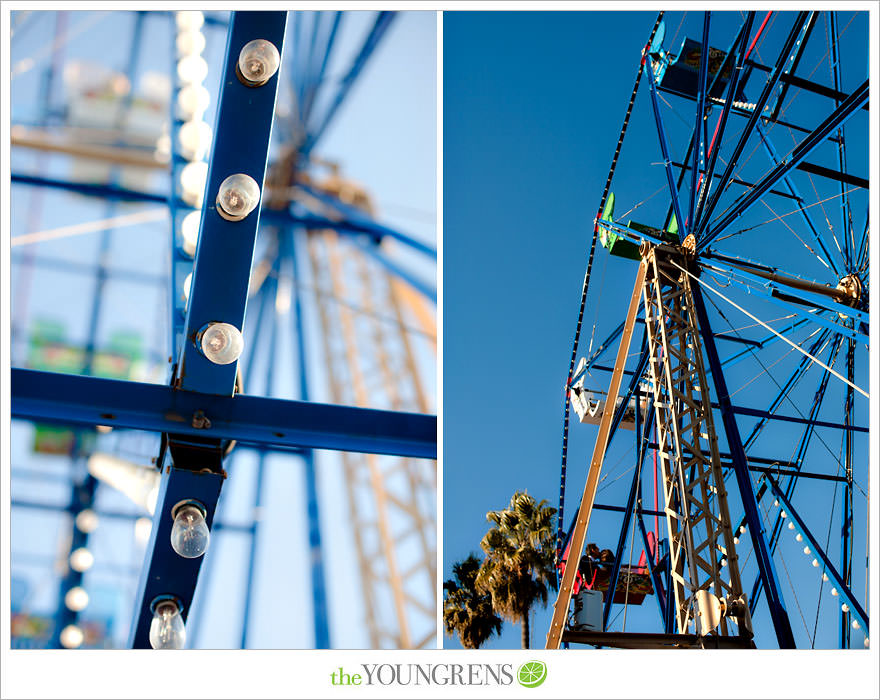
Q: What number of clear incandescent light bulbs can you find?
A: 5